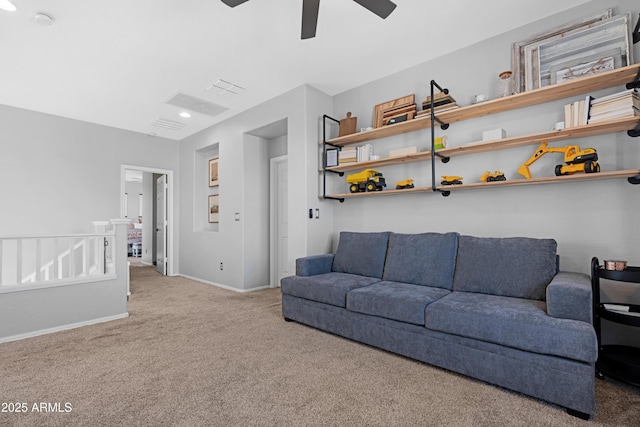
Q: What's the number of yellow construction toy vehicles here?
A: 5